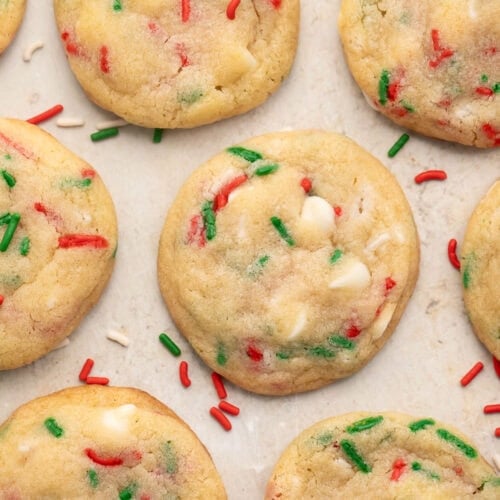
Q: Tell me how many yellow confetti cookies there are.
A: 8